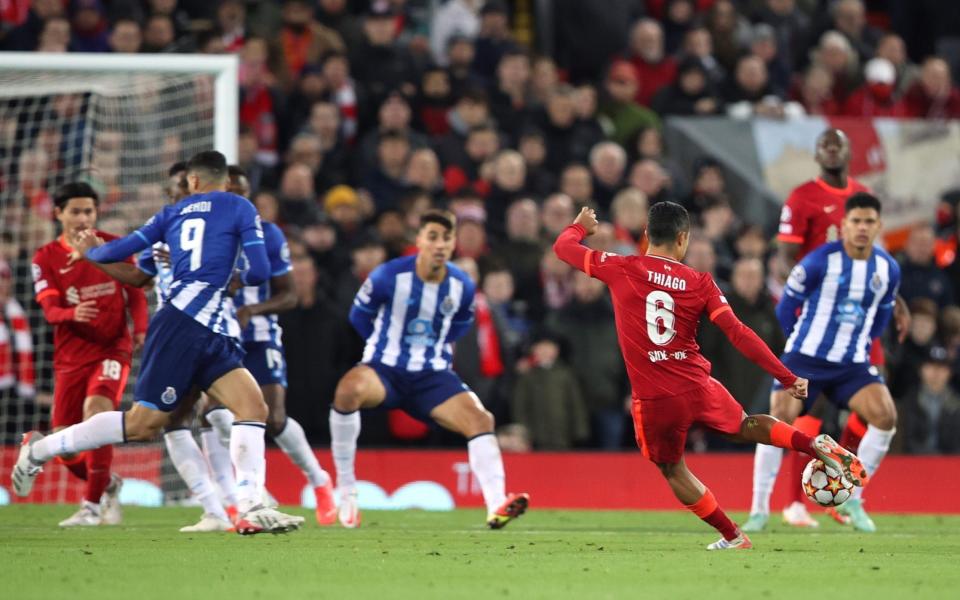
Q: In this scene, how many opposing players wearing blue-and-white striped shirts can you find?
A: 5